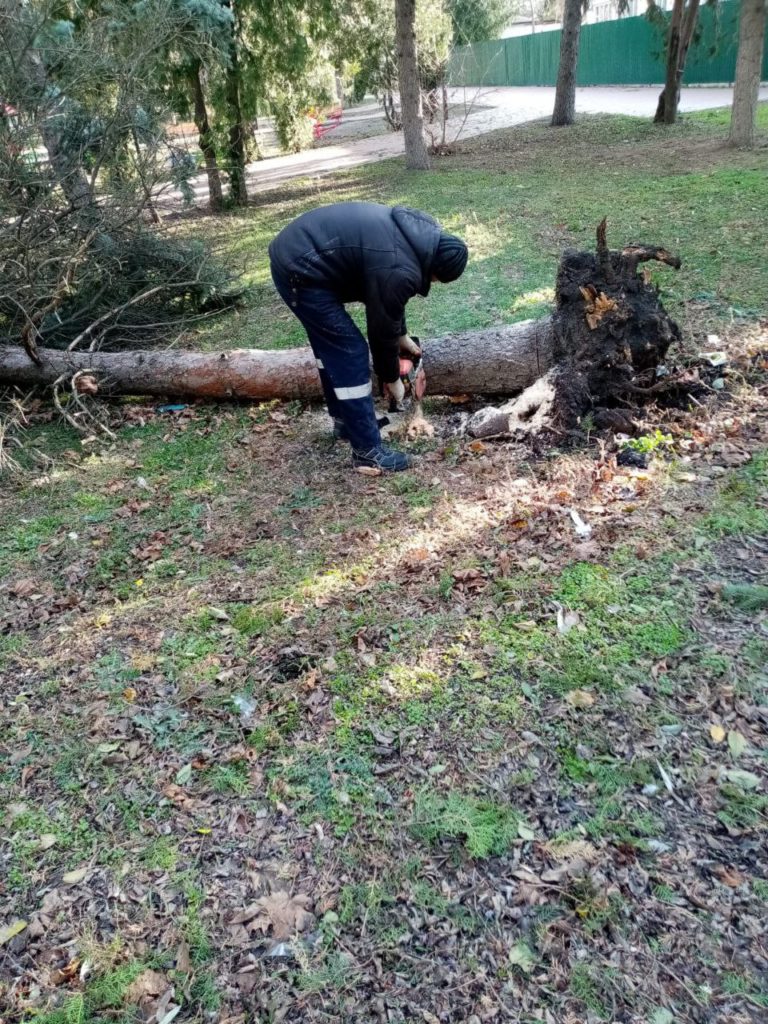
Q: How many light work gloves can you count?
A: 2